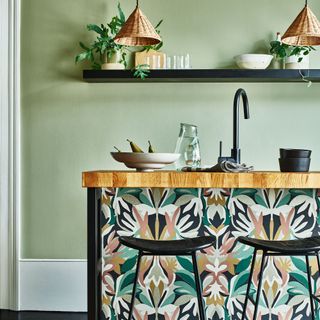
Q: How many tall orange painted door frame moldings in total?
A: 0